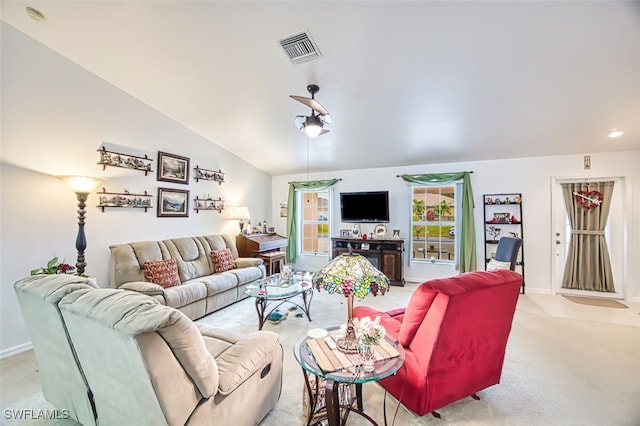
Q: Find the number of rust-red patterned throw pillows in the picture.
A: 2